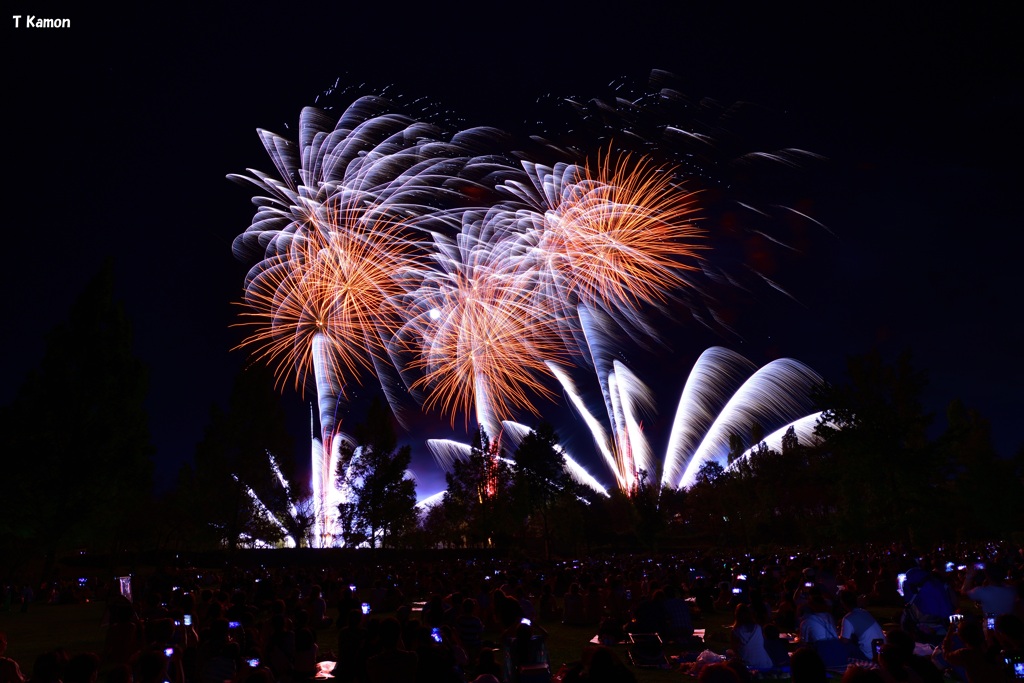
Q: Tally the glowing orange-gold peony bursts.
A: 3